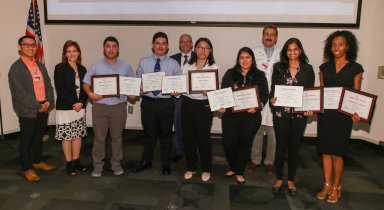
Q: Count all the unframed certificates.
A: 6